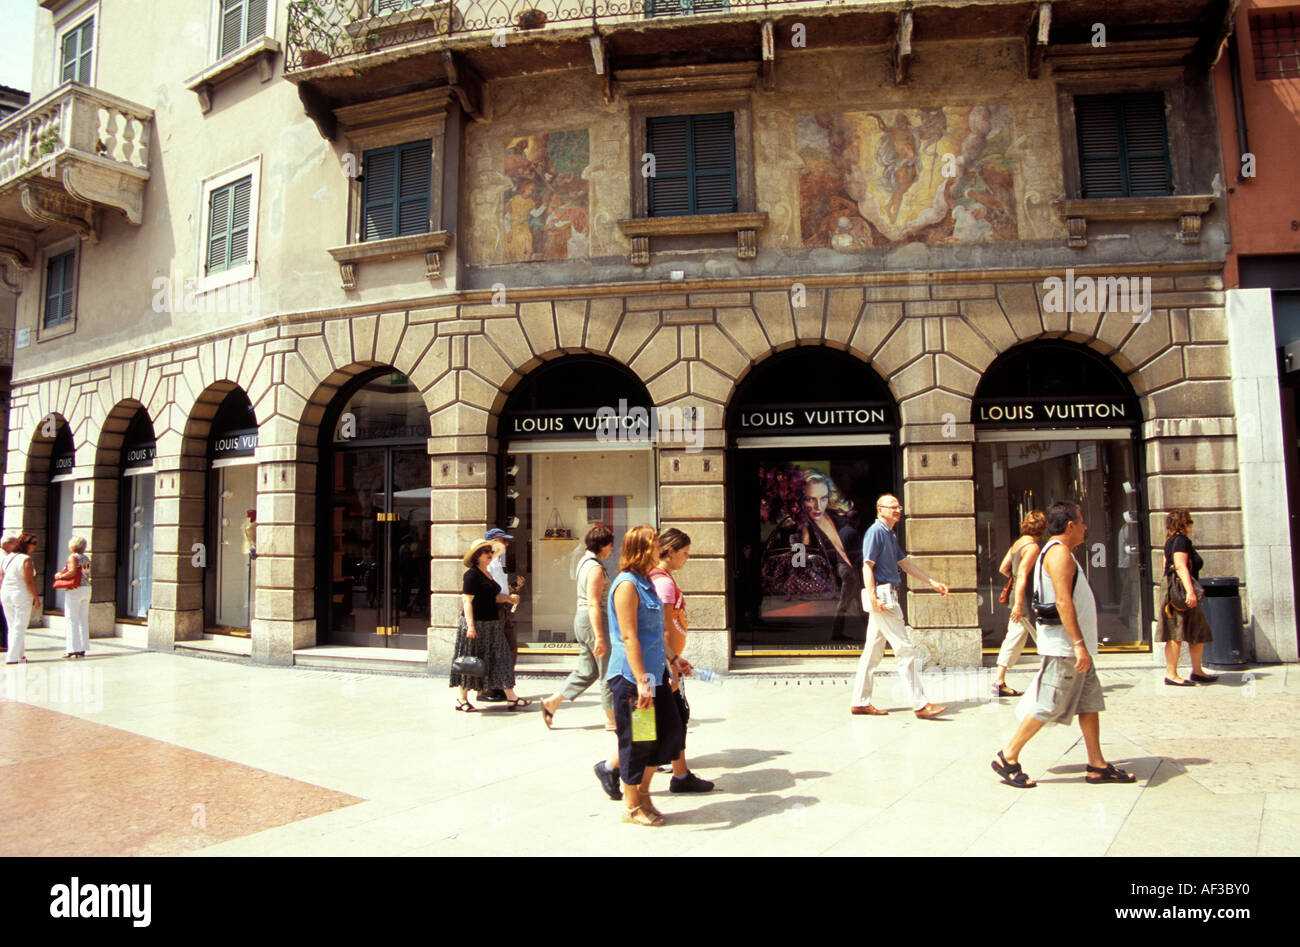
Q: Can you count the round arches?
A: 7